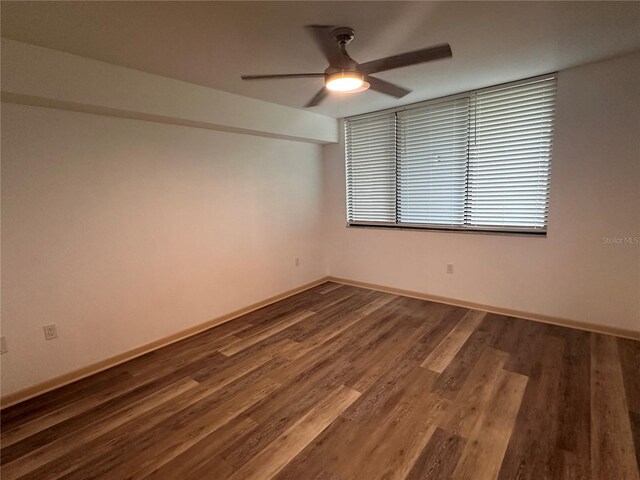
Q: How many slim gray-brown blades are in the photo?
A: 5